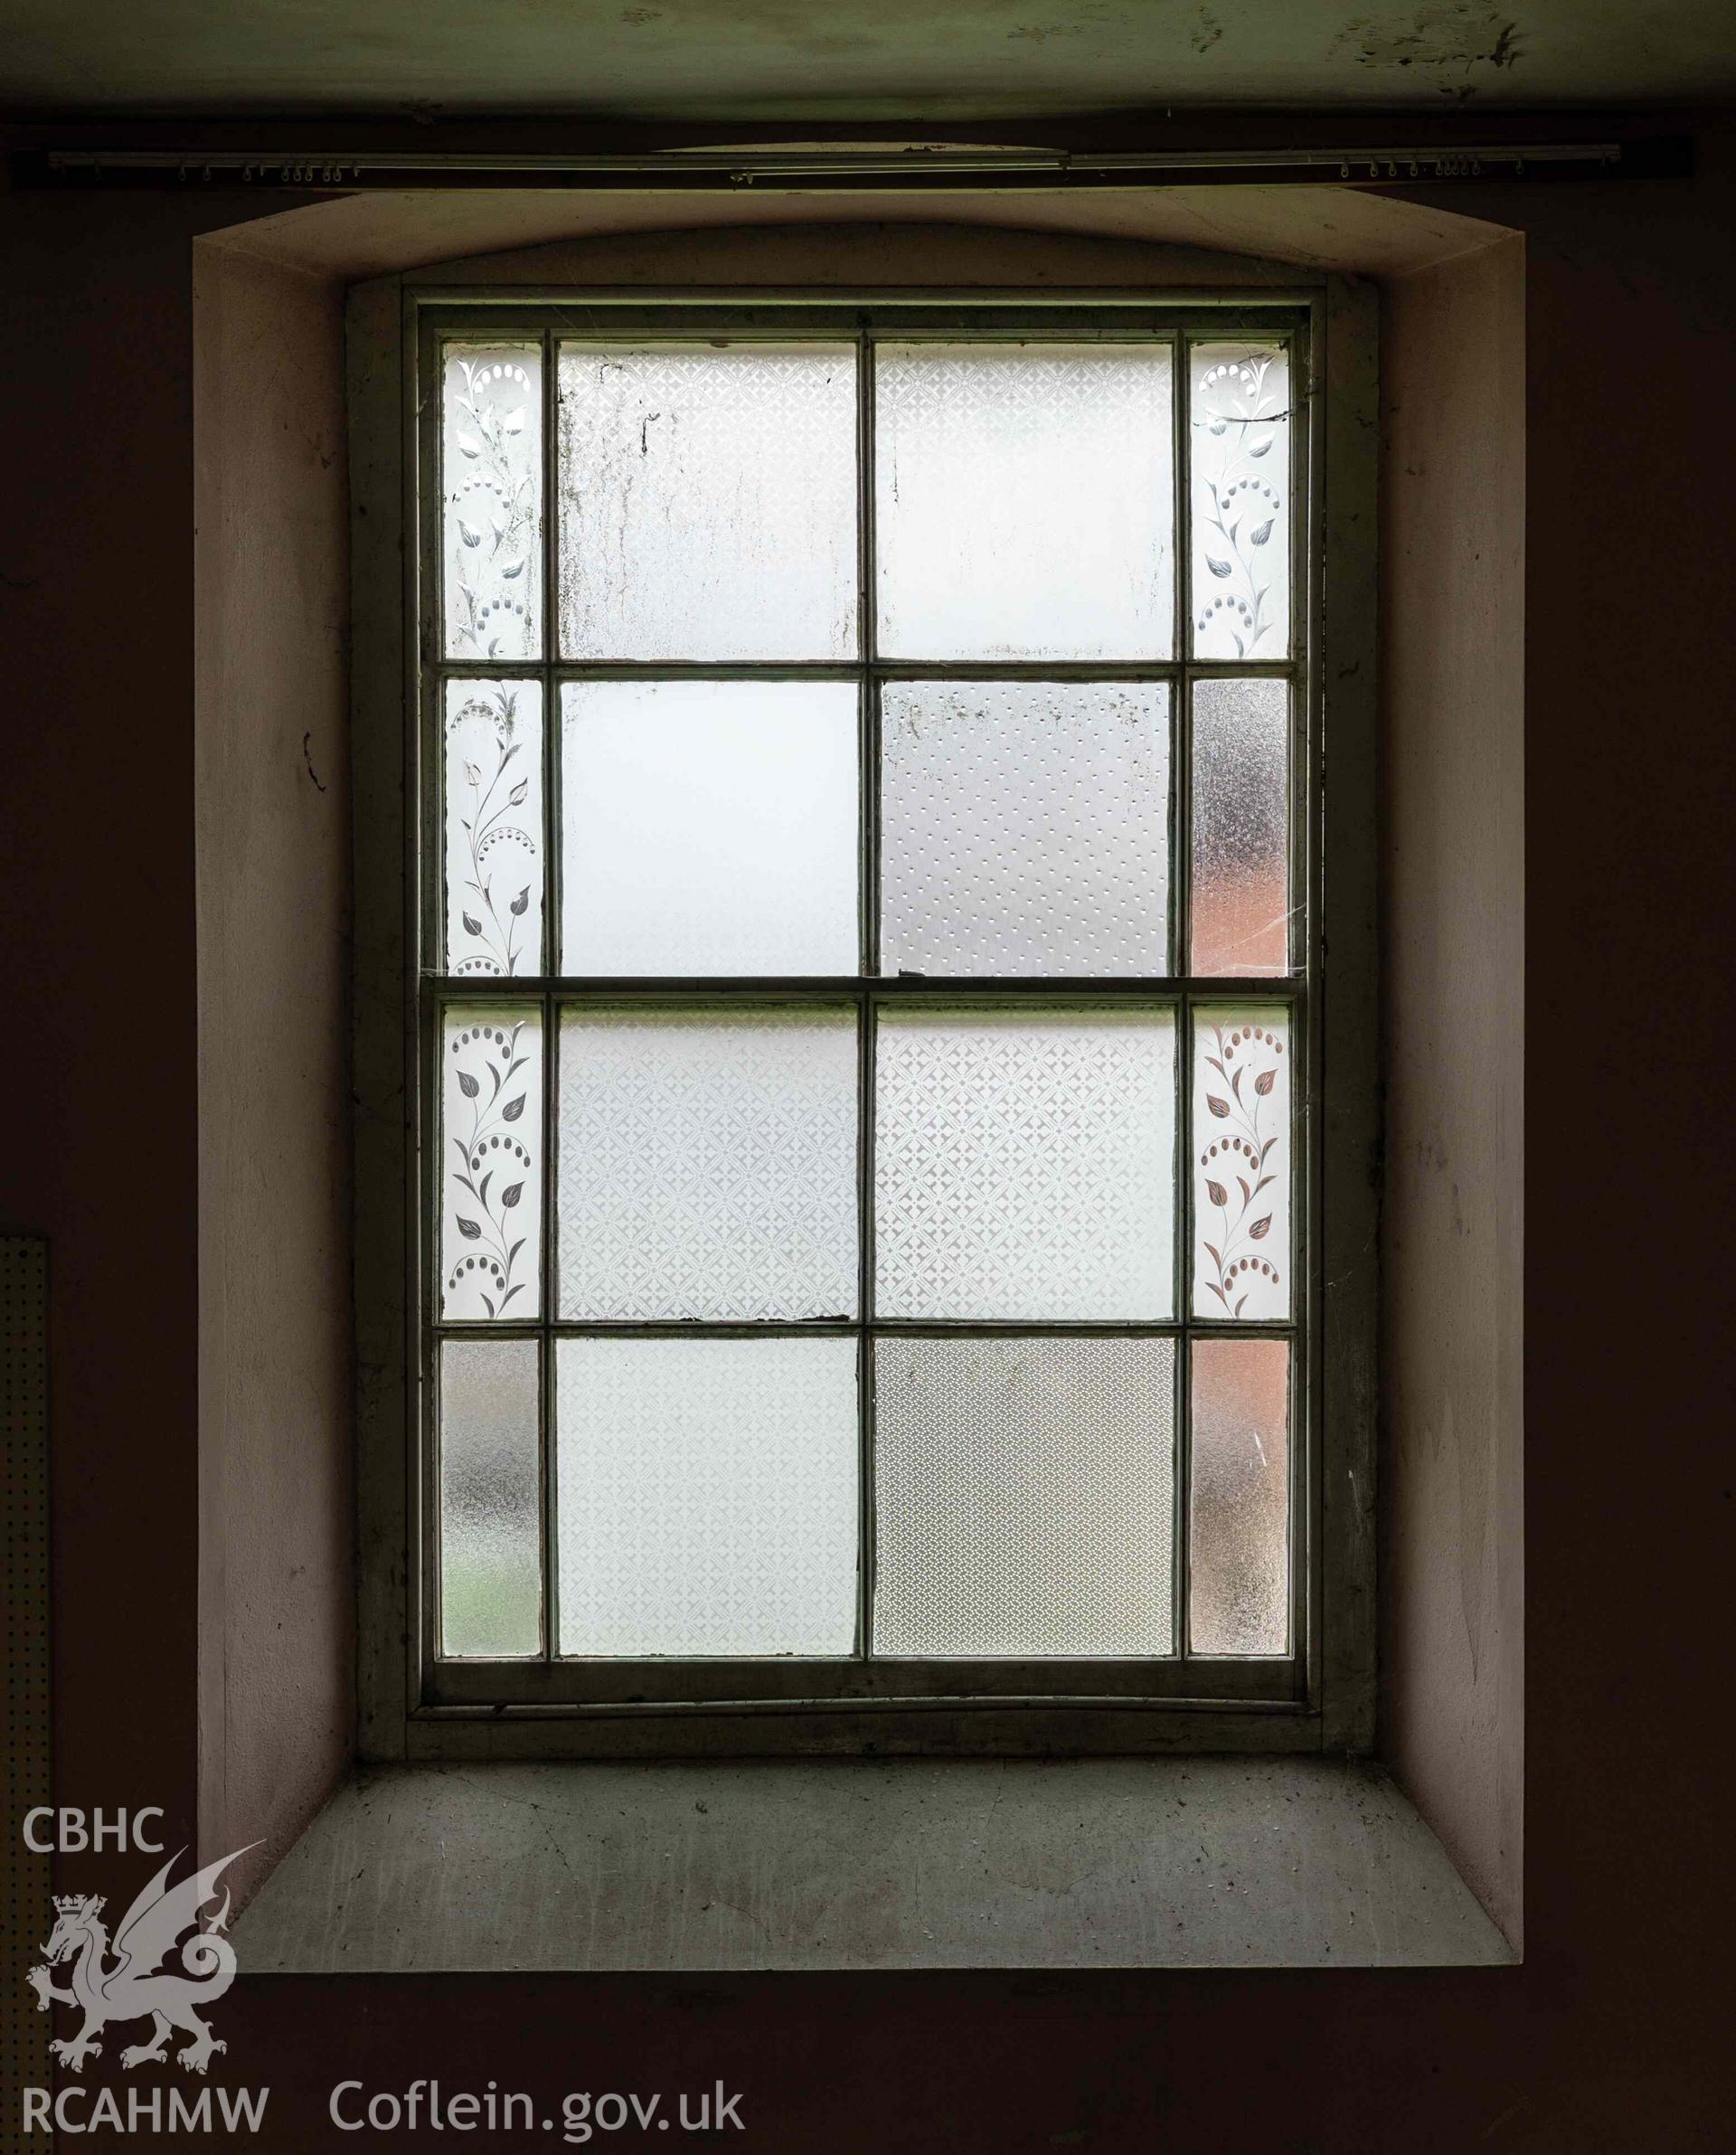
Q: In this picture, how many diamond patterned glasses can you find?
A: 5